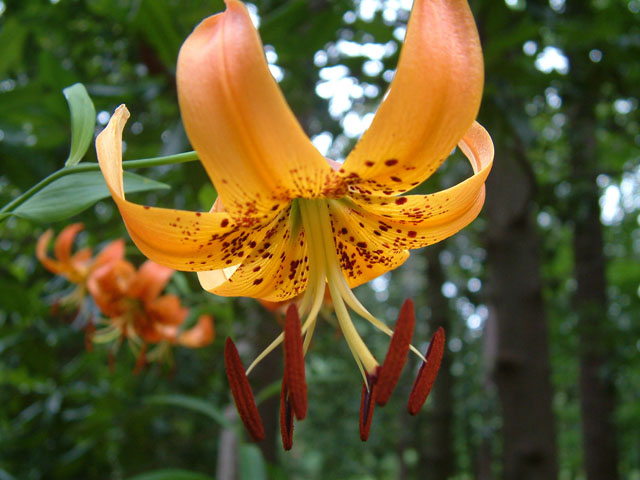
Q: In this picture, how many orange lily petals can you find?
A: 6